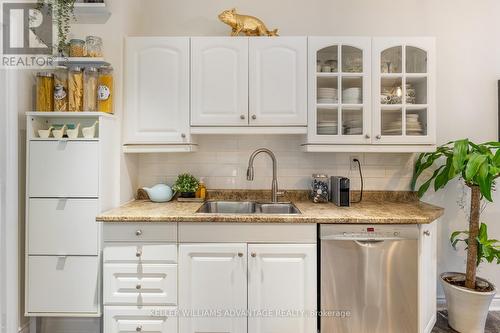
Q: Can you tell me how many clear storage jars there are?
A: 8